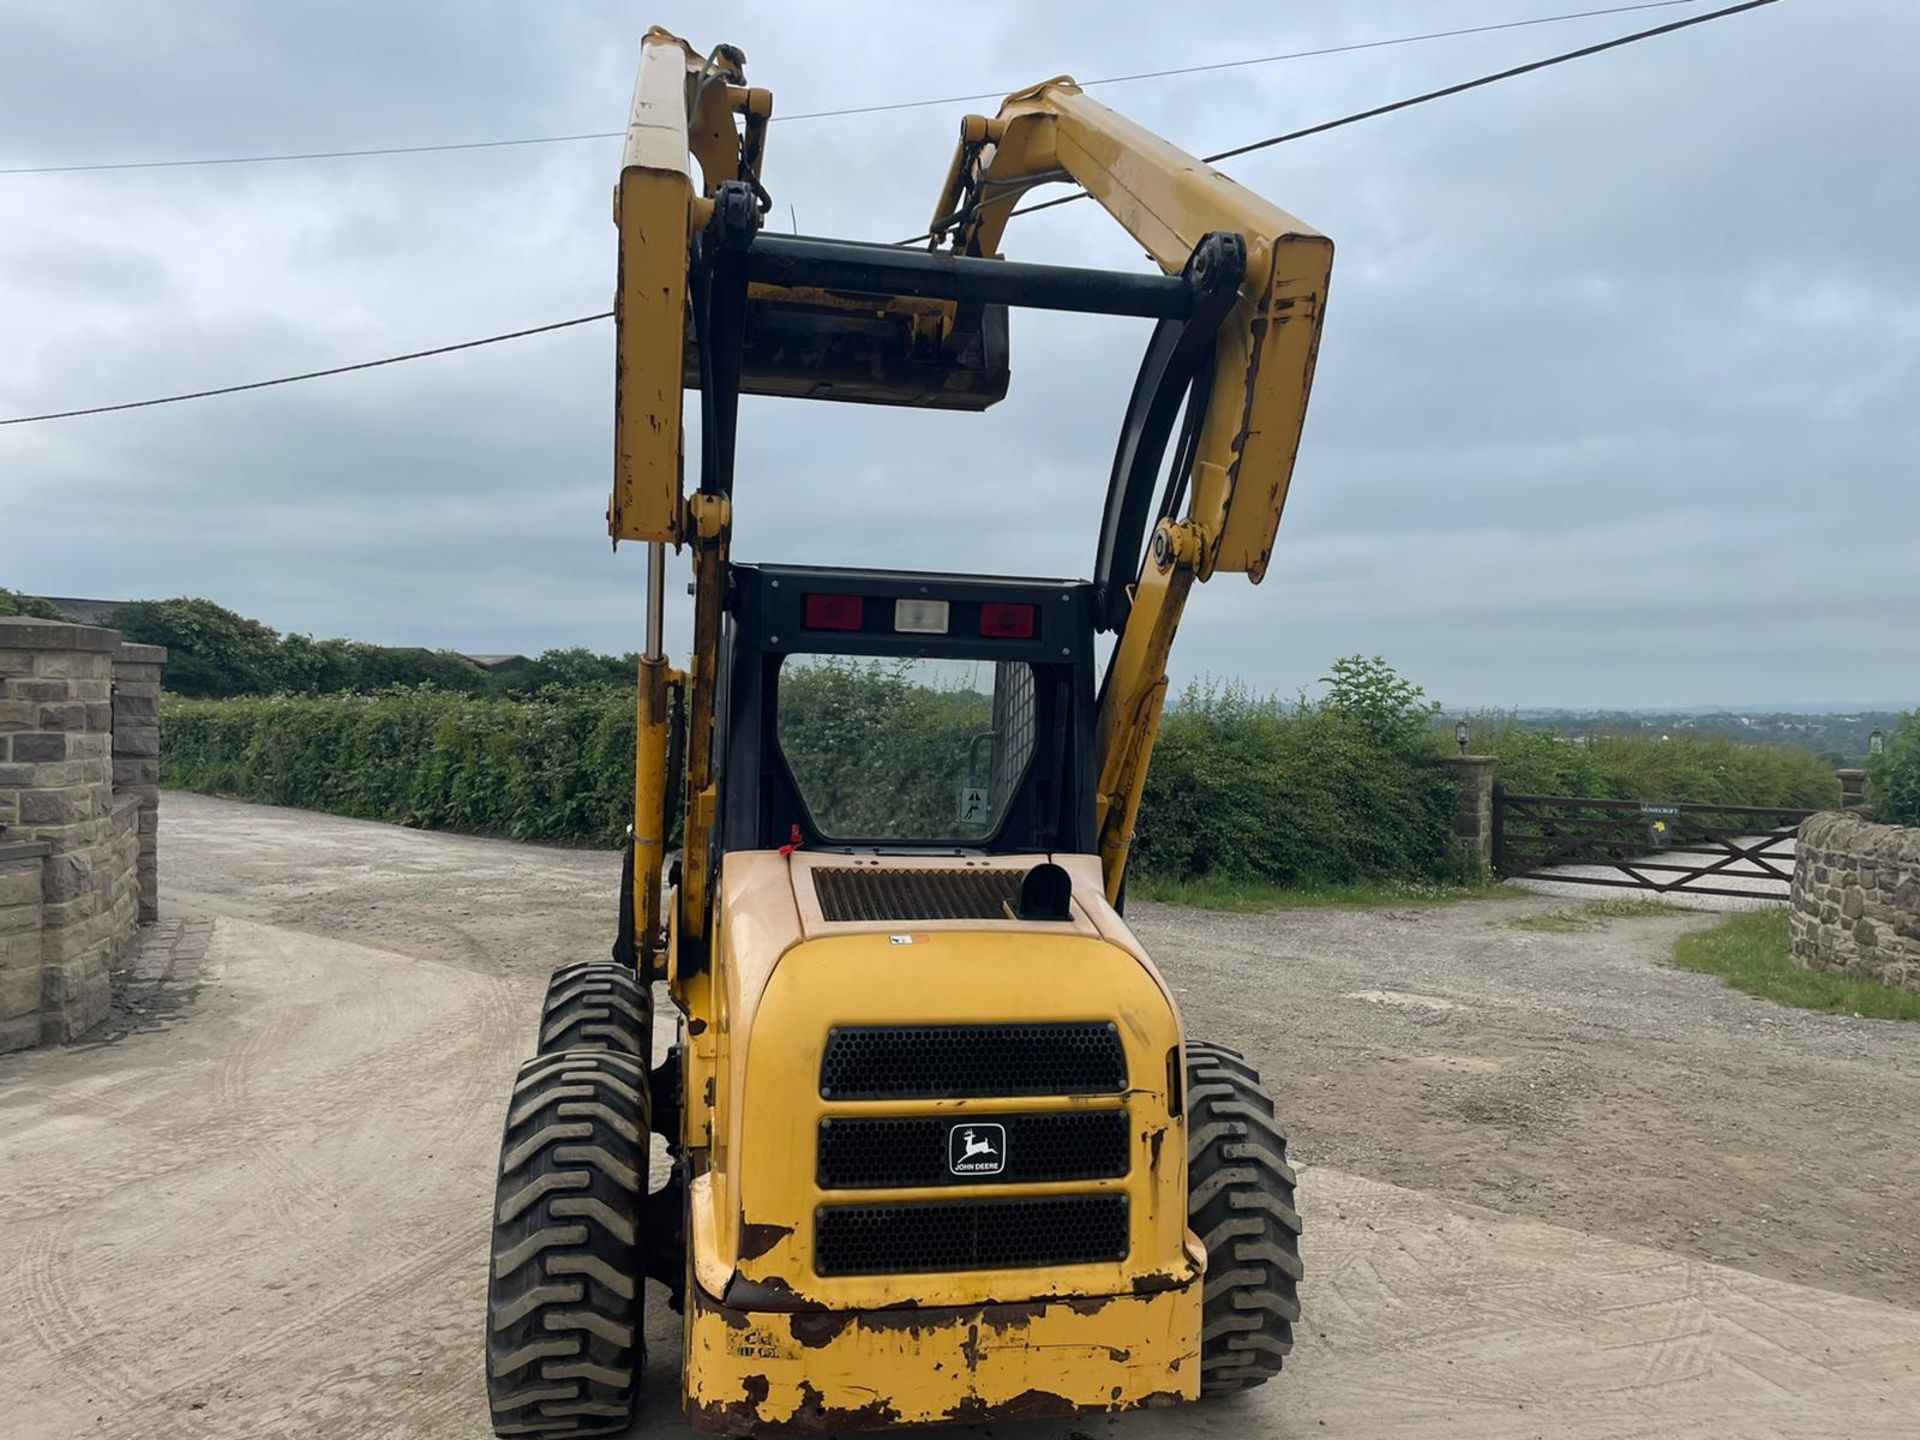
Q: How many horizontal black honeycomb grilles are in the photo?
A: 3